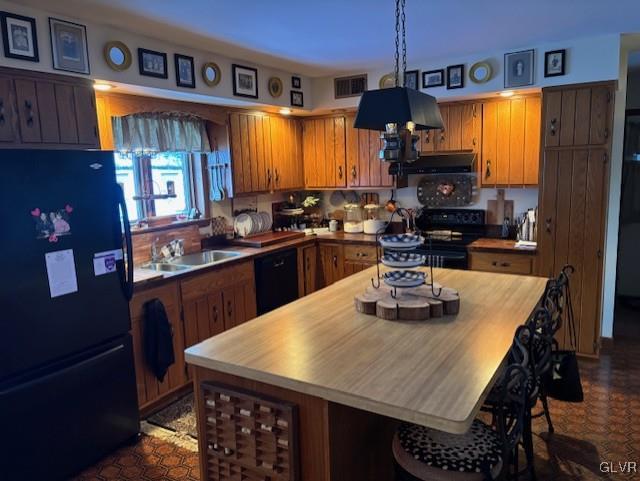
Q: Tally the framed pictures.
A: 12